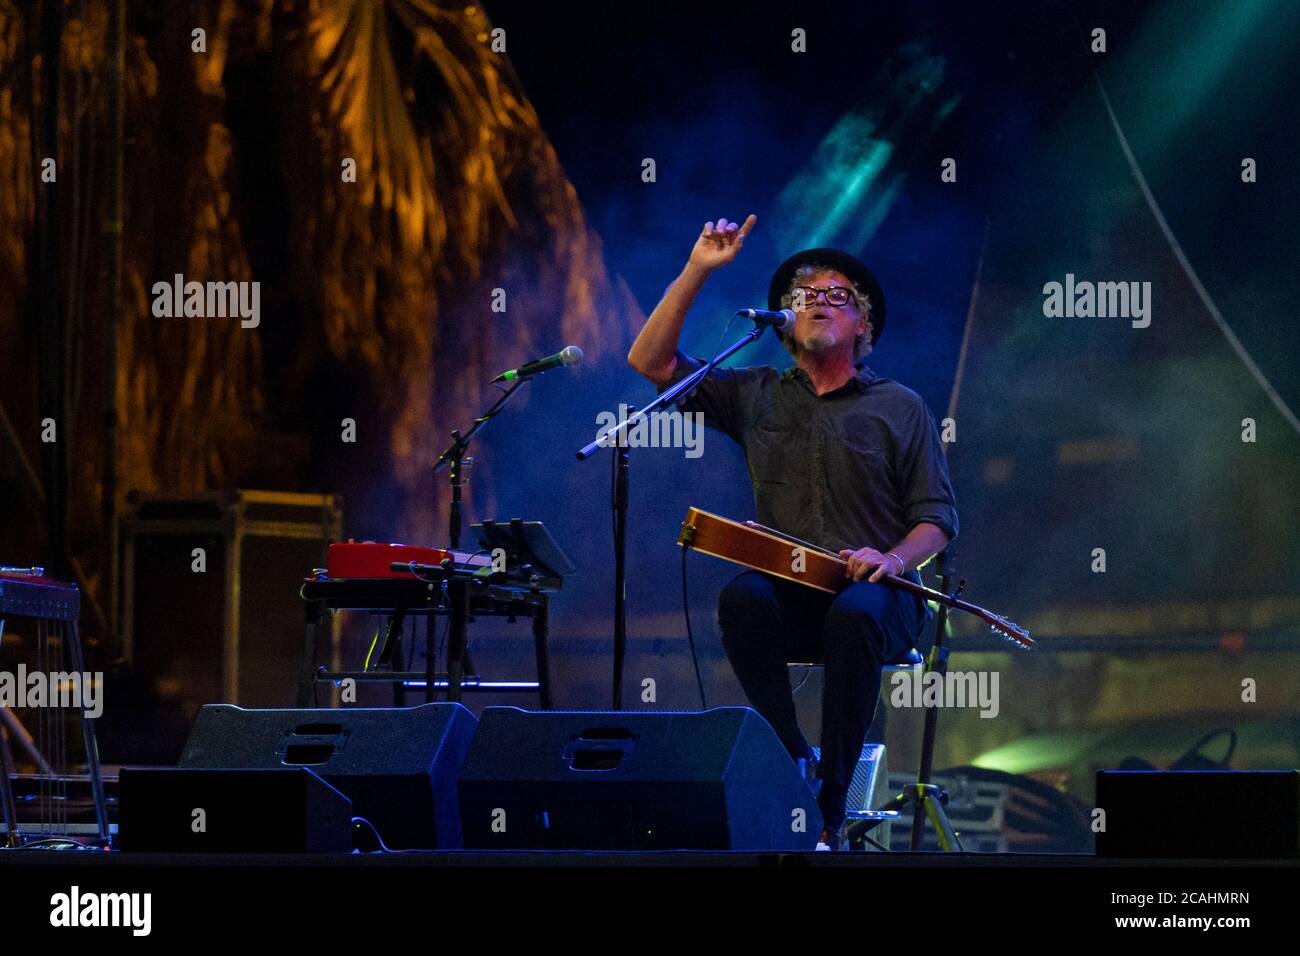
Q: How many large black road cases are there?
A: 1